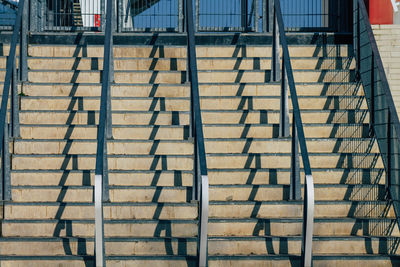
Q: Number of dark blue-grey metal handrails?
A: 5